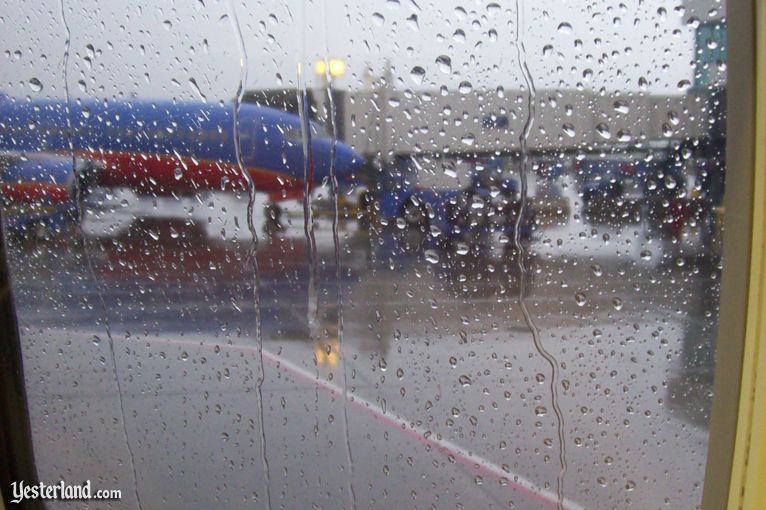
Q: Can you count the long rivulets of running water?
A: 5